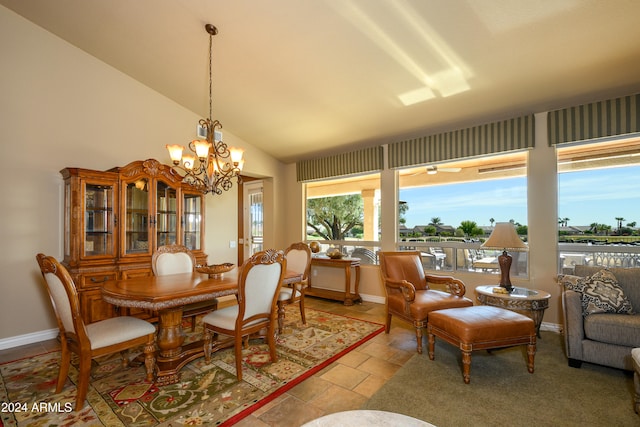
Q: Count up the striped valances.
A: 3